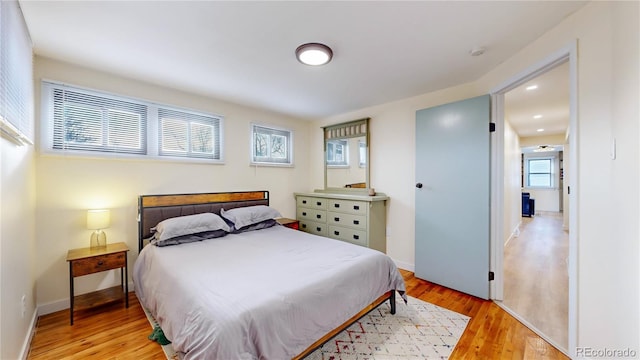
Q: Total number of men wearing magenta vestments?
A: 0